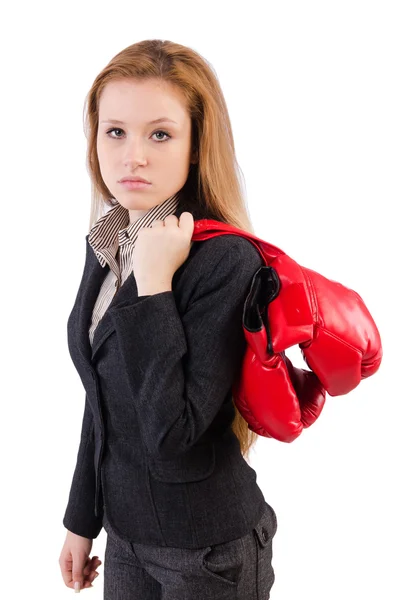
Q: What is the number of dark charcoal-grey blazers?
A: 1